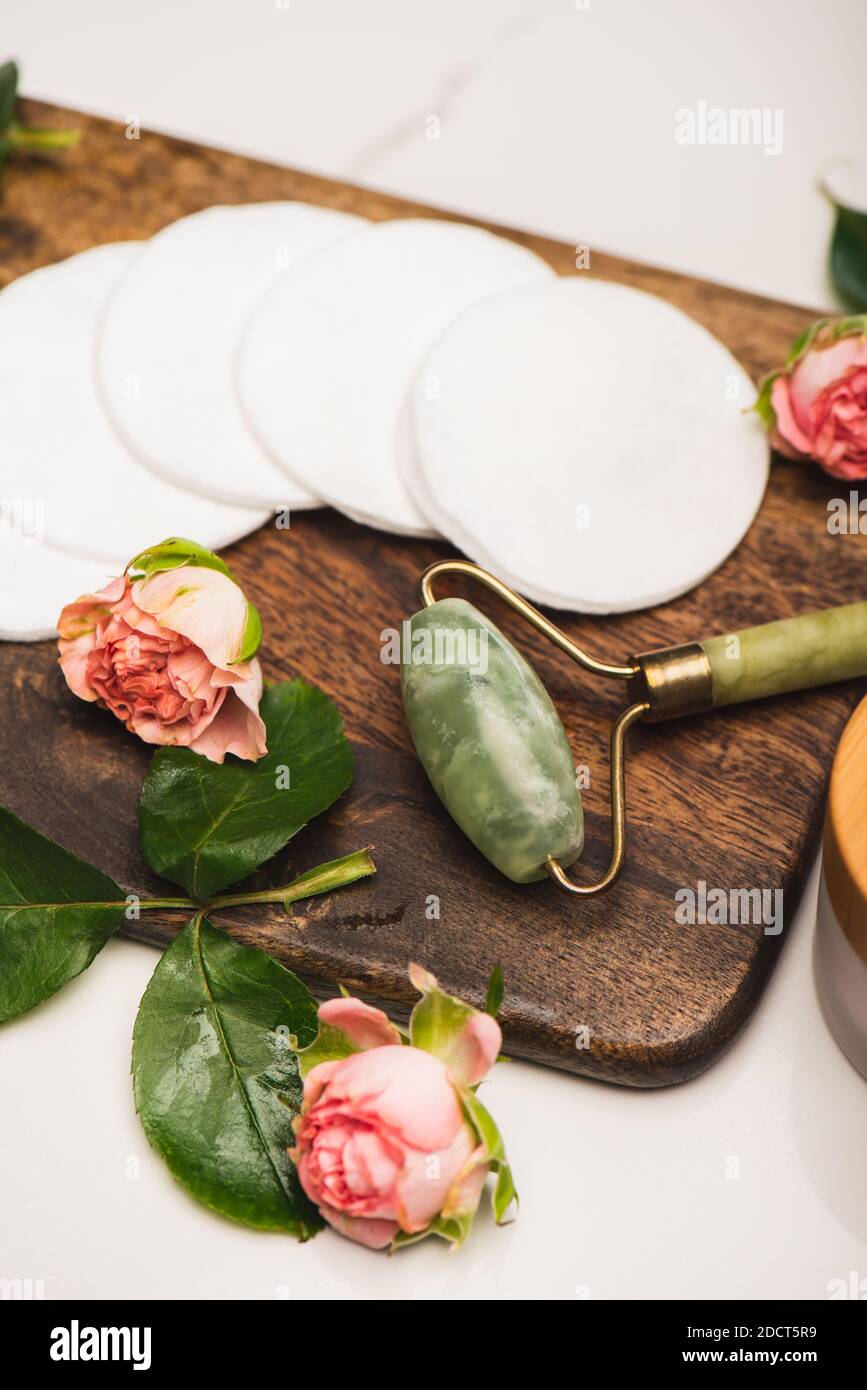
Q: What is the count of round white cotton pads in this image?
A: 5